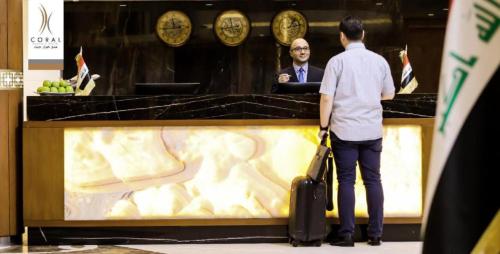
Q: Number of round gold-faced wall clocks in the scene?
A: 3